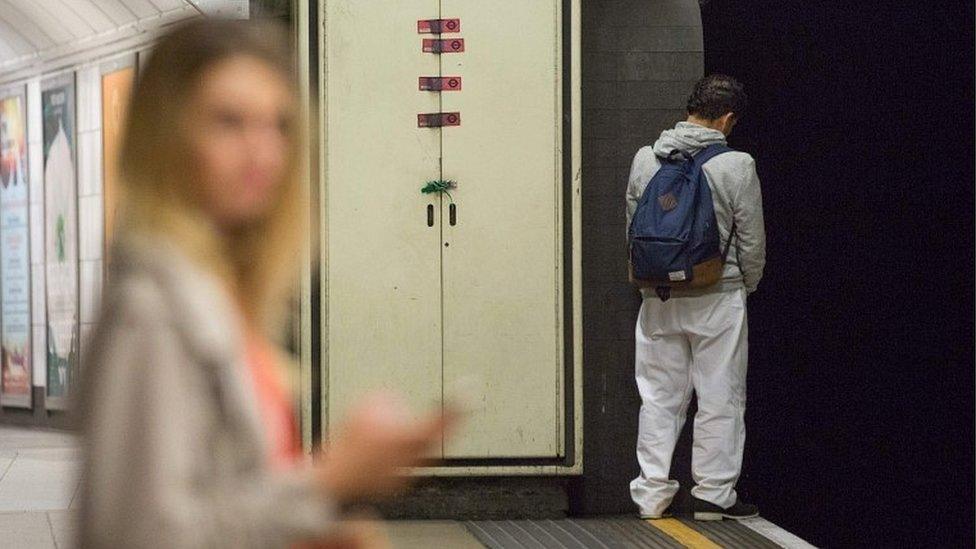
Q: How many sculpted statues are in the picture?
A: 0